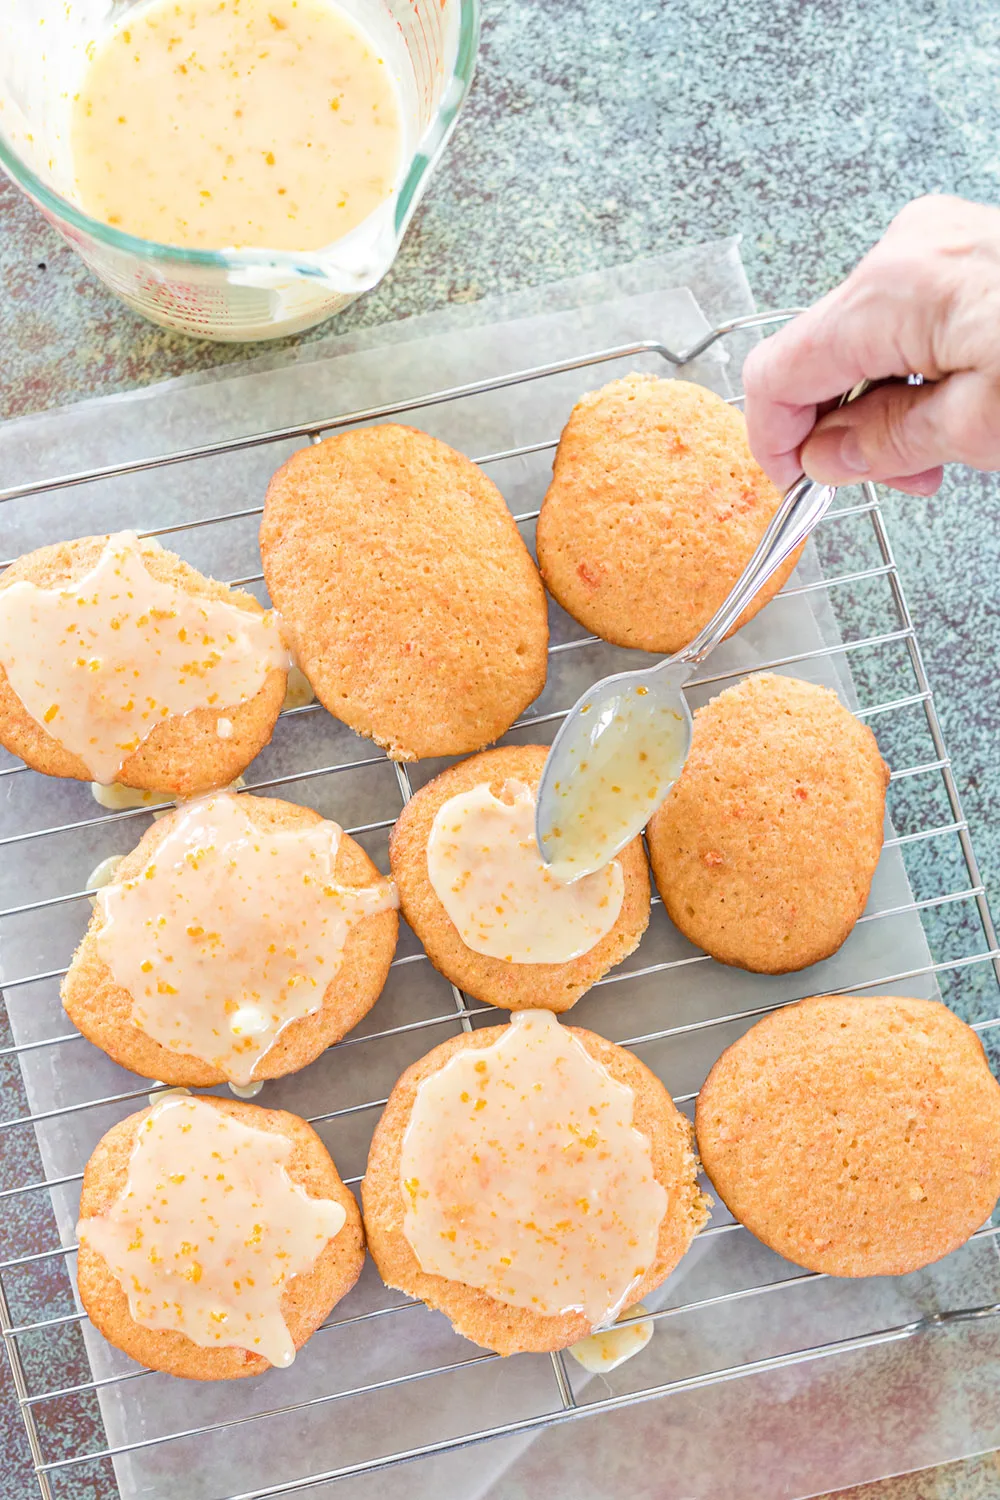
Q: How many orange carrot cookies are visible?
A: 9